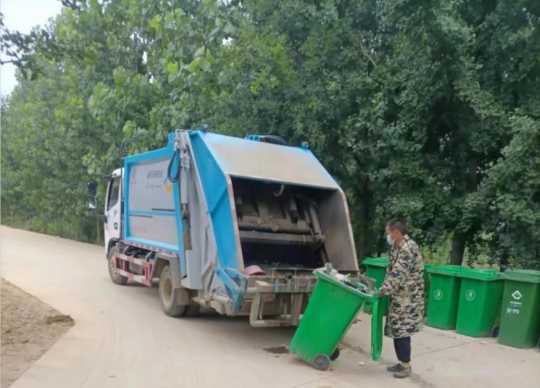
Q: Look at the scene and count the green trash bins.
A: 5